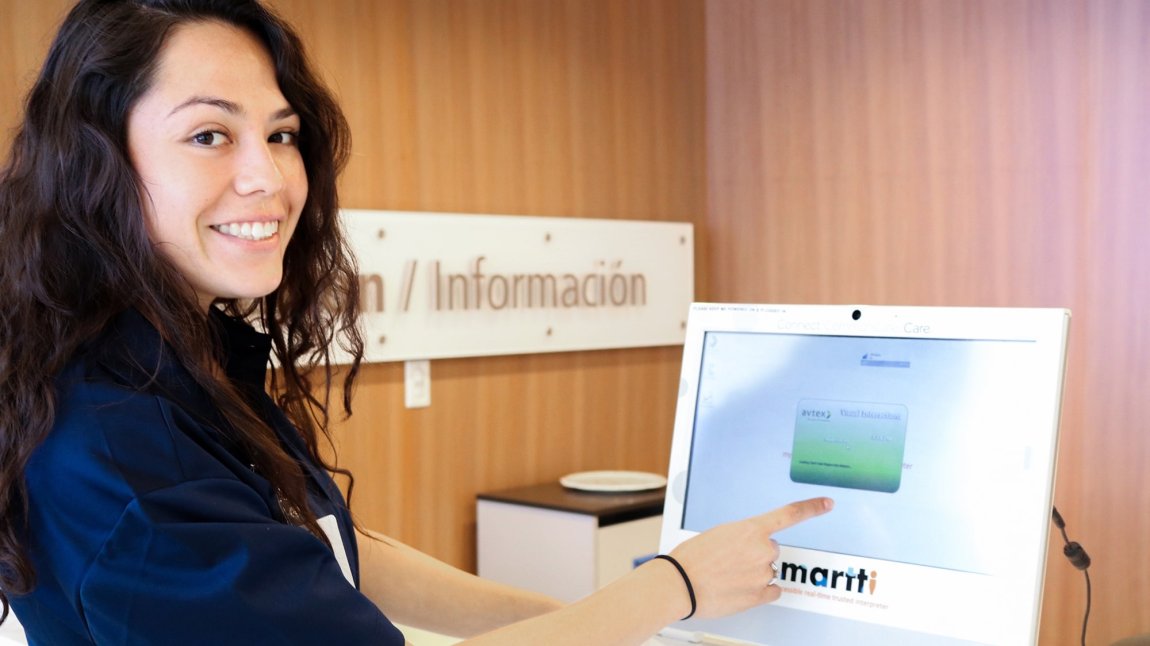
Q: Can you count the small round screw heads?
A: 6